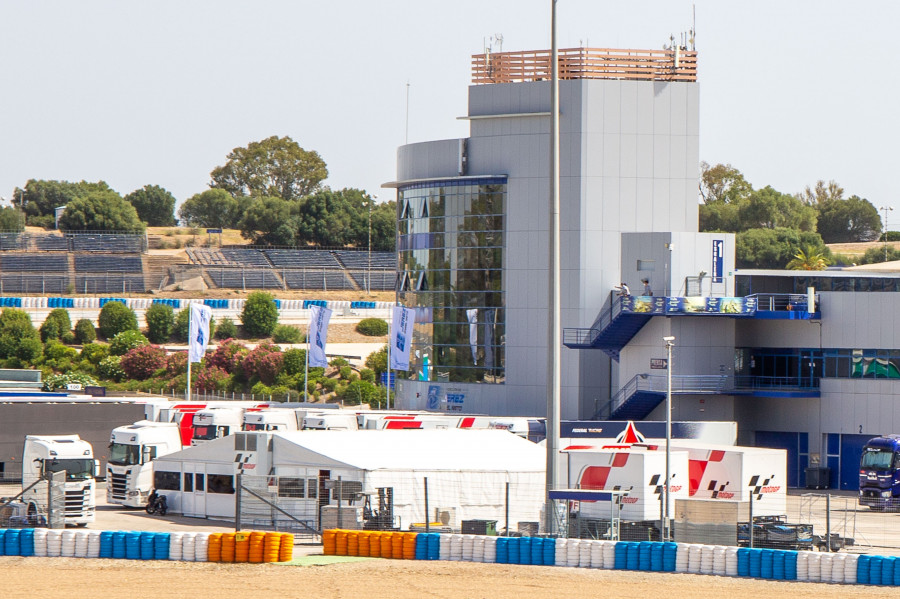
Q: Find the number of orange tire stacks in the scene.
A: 14